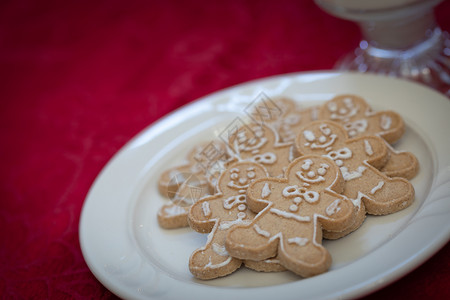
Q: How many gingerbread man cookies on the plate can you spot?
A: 7